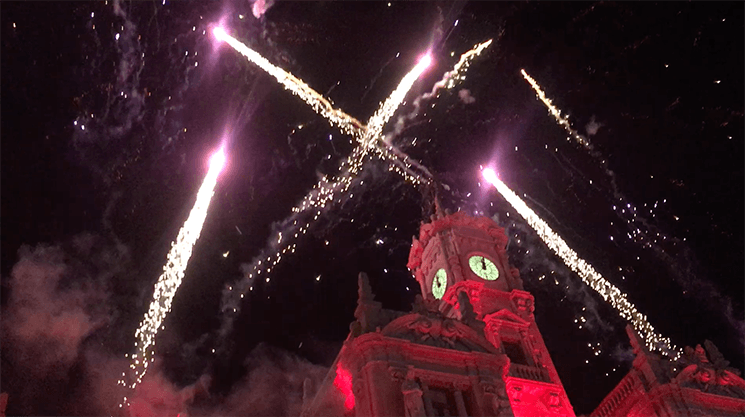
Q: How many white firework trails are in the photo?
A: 6